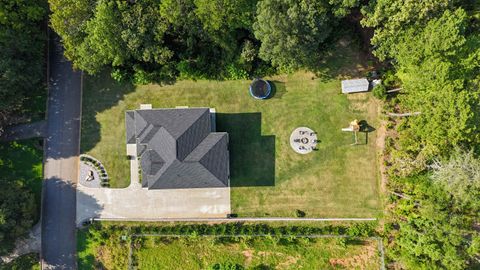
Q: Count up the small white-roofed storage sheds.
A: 1